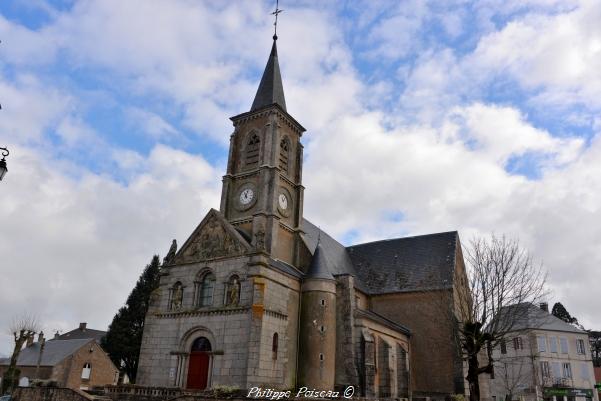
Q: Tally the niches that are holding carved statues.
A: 2